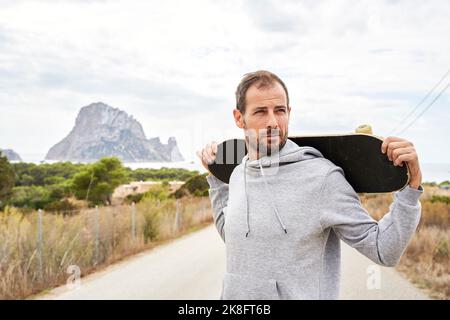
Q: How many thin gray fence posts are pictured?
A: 4